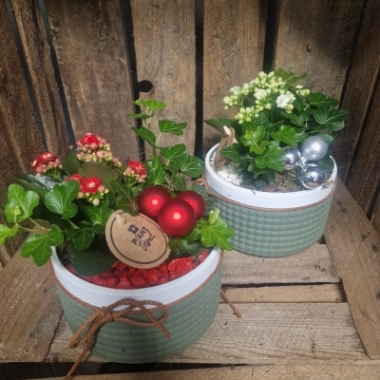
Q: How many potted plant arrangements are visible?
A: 2